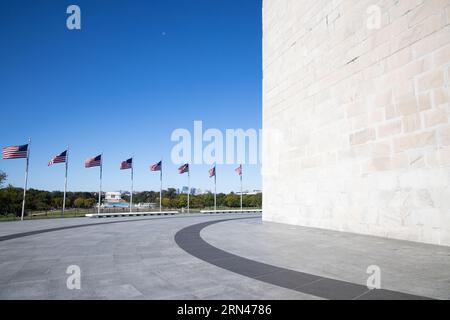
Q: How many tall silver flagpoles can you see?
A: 8